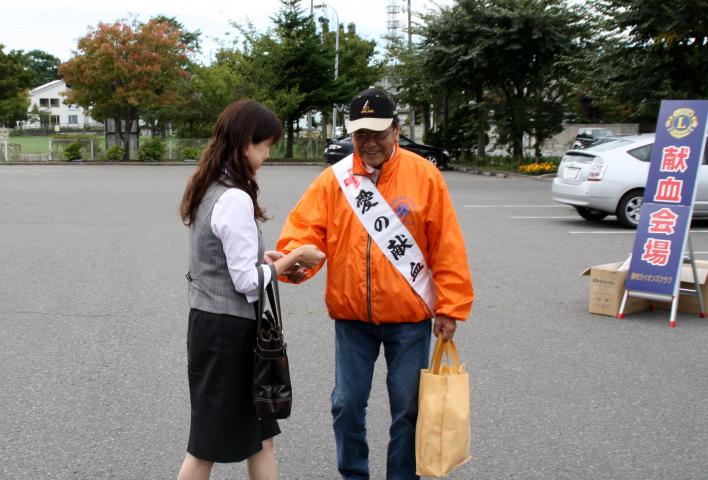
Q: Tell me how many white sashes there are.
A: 1